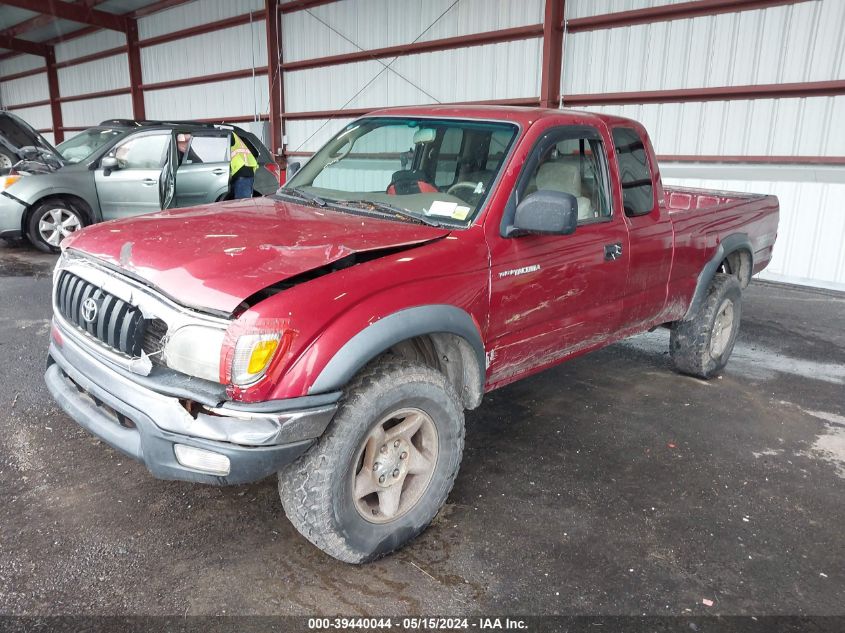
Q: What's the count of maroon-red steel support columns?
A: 4